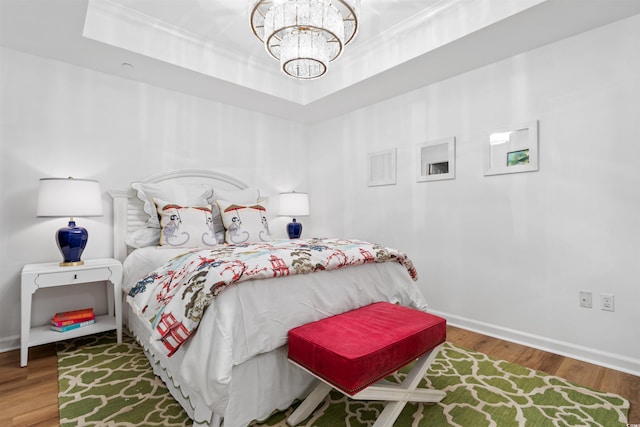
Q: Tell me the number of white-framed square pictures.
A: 3